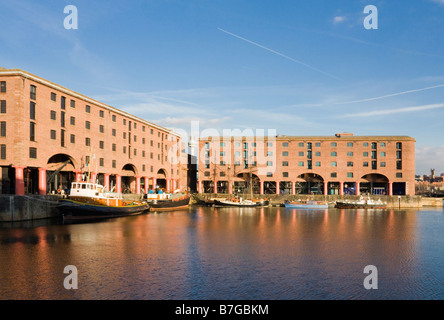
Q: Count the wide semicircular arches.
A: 6